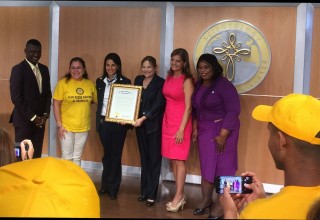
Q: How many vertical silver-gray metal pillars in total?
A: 3